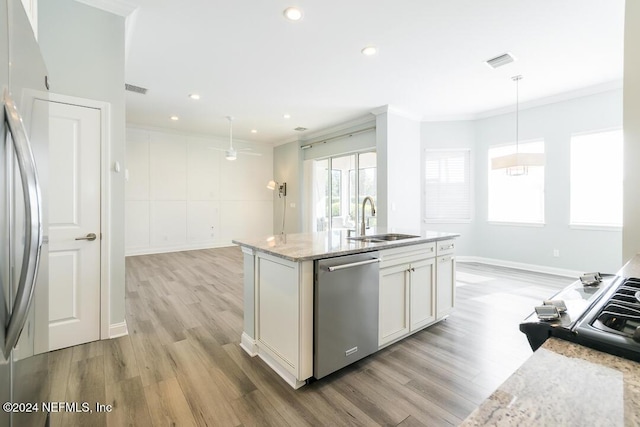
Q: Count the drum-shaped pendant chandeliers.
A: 1